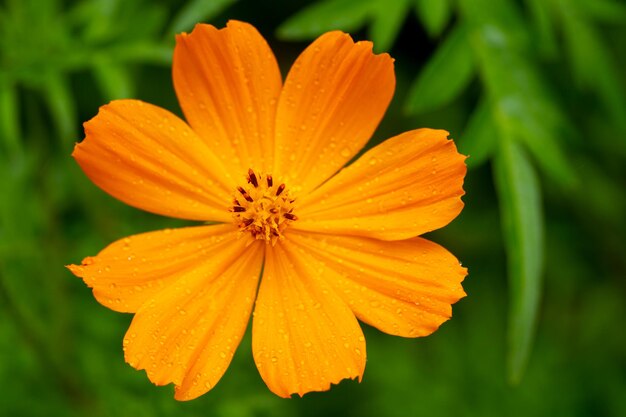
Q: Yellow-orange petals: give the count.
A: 8